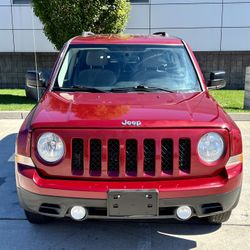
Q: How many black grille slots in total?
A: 7